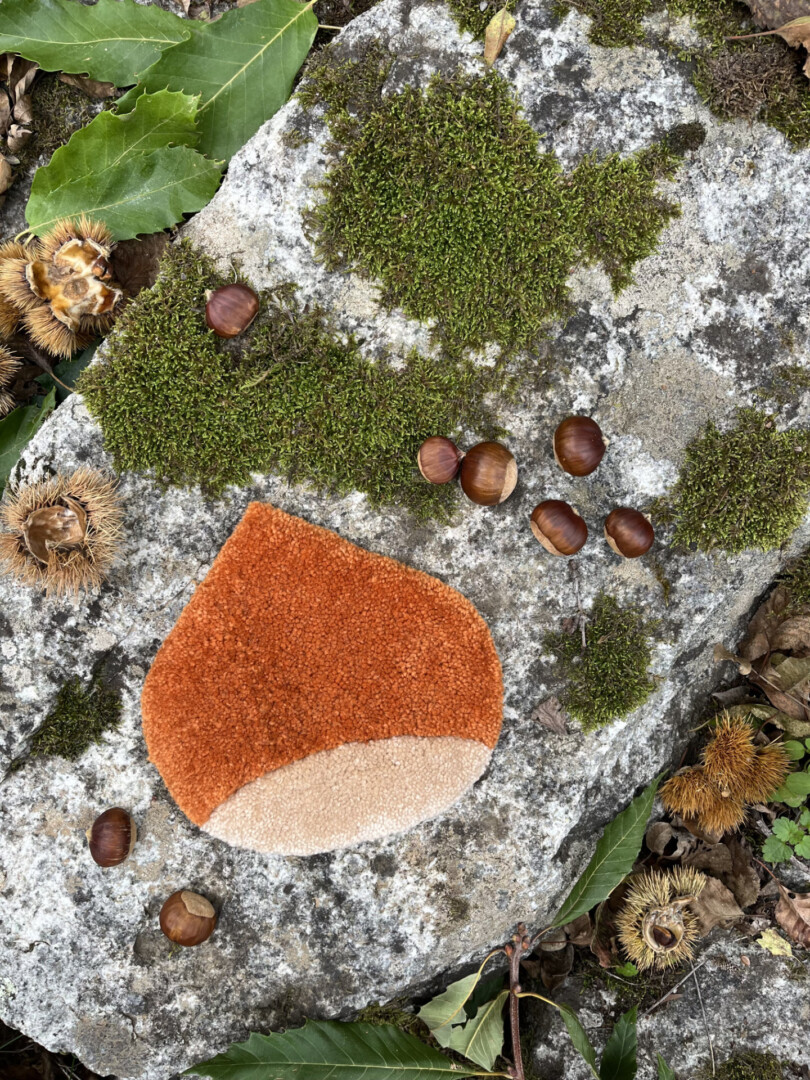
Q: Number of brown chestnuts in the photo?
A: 8